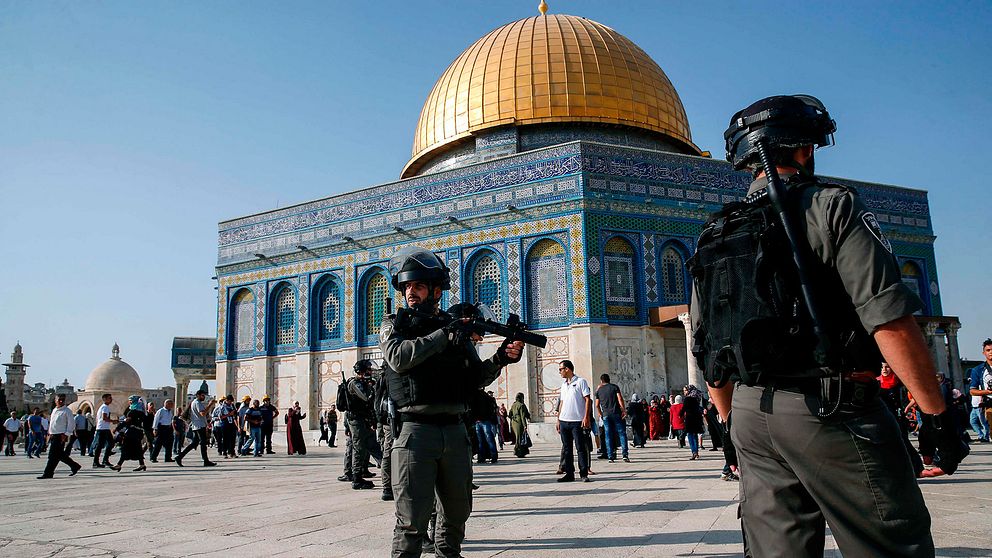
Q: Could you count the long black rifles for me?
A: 1